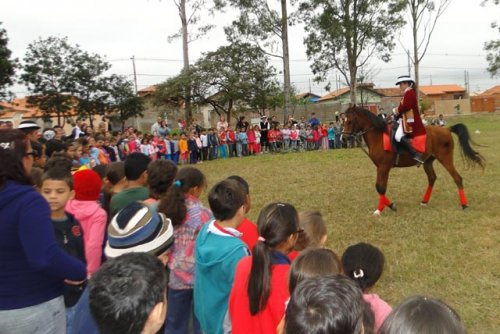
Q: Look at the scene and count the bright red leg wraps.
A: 4